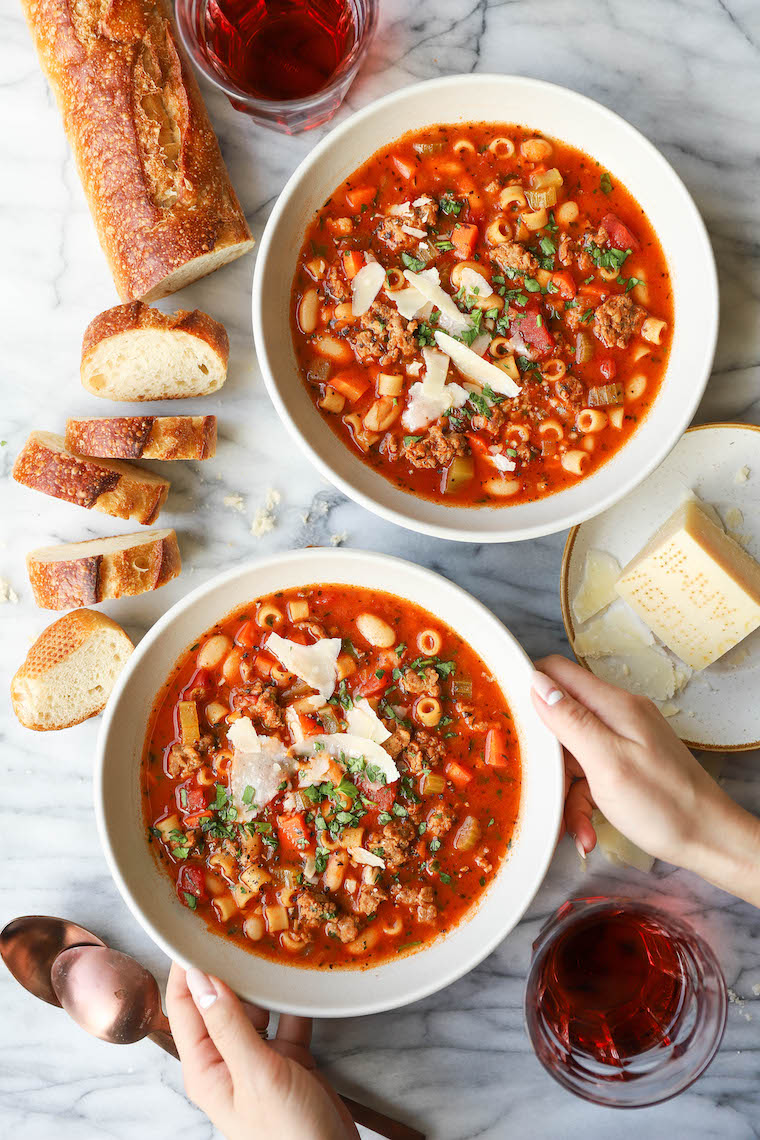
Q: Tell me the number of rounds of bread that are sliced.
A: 5